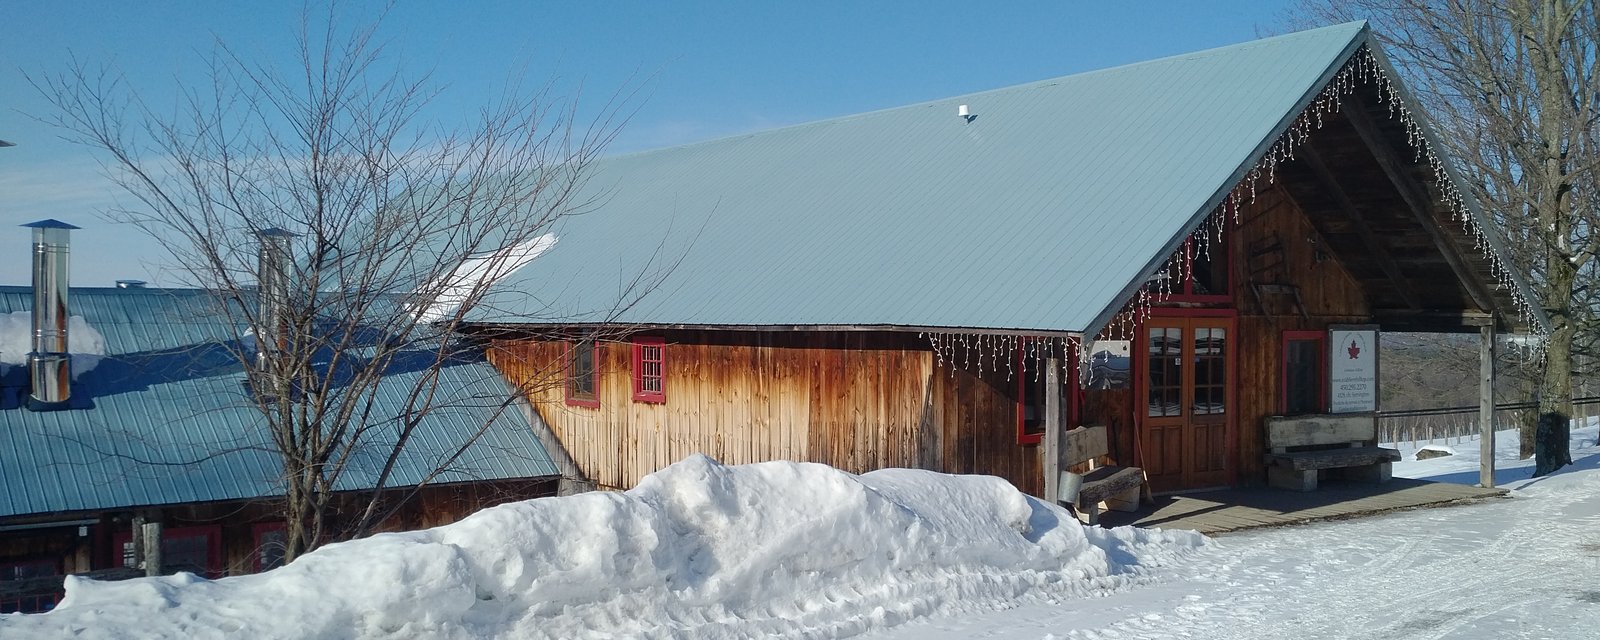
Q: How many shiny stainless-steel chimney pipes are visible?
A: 2